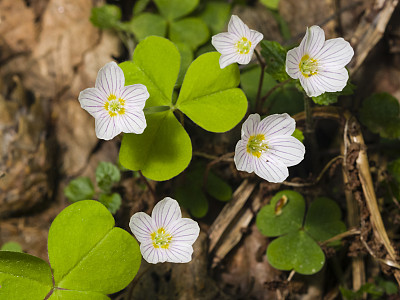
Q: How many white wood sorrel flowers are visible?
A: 5